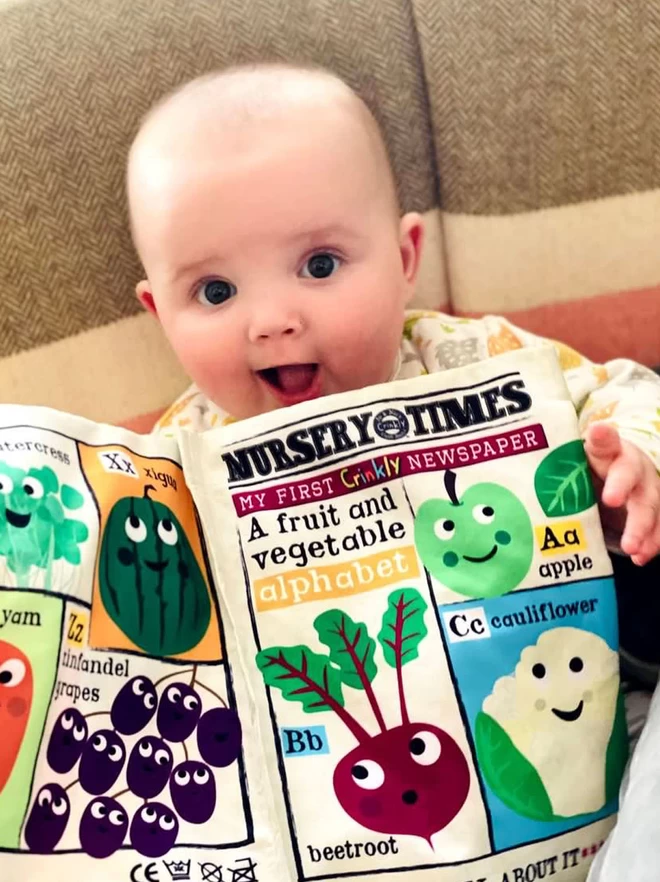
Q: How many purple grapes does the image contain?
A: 10